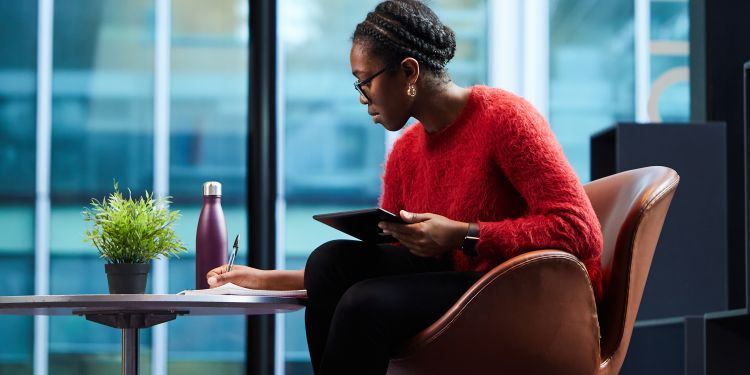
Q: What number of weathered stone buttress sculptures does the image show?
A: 0